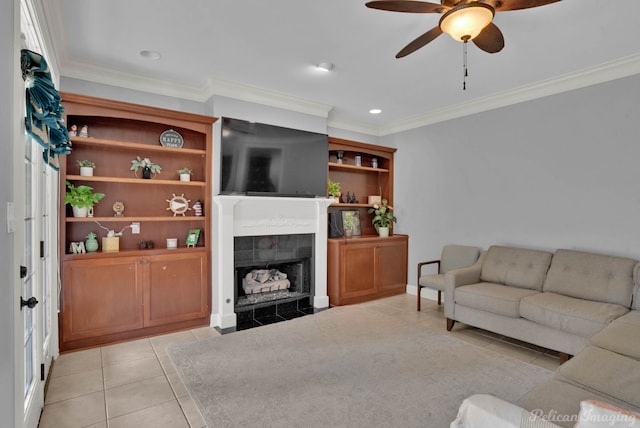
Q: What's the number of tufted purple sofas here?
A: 0